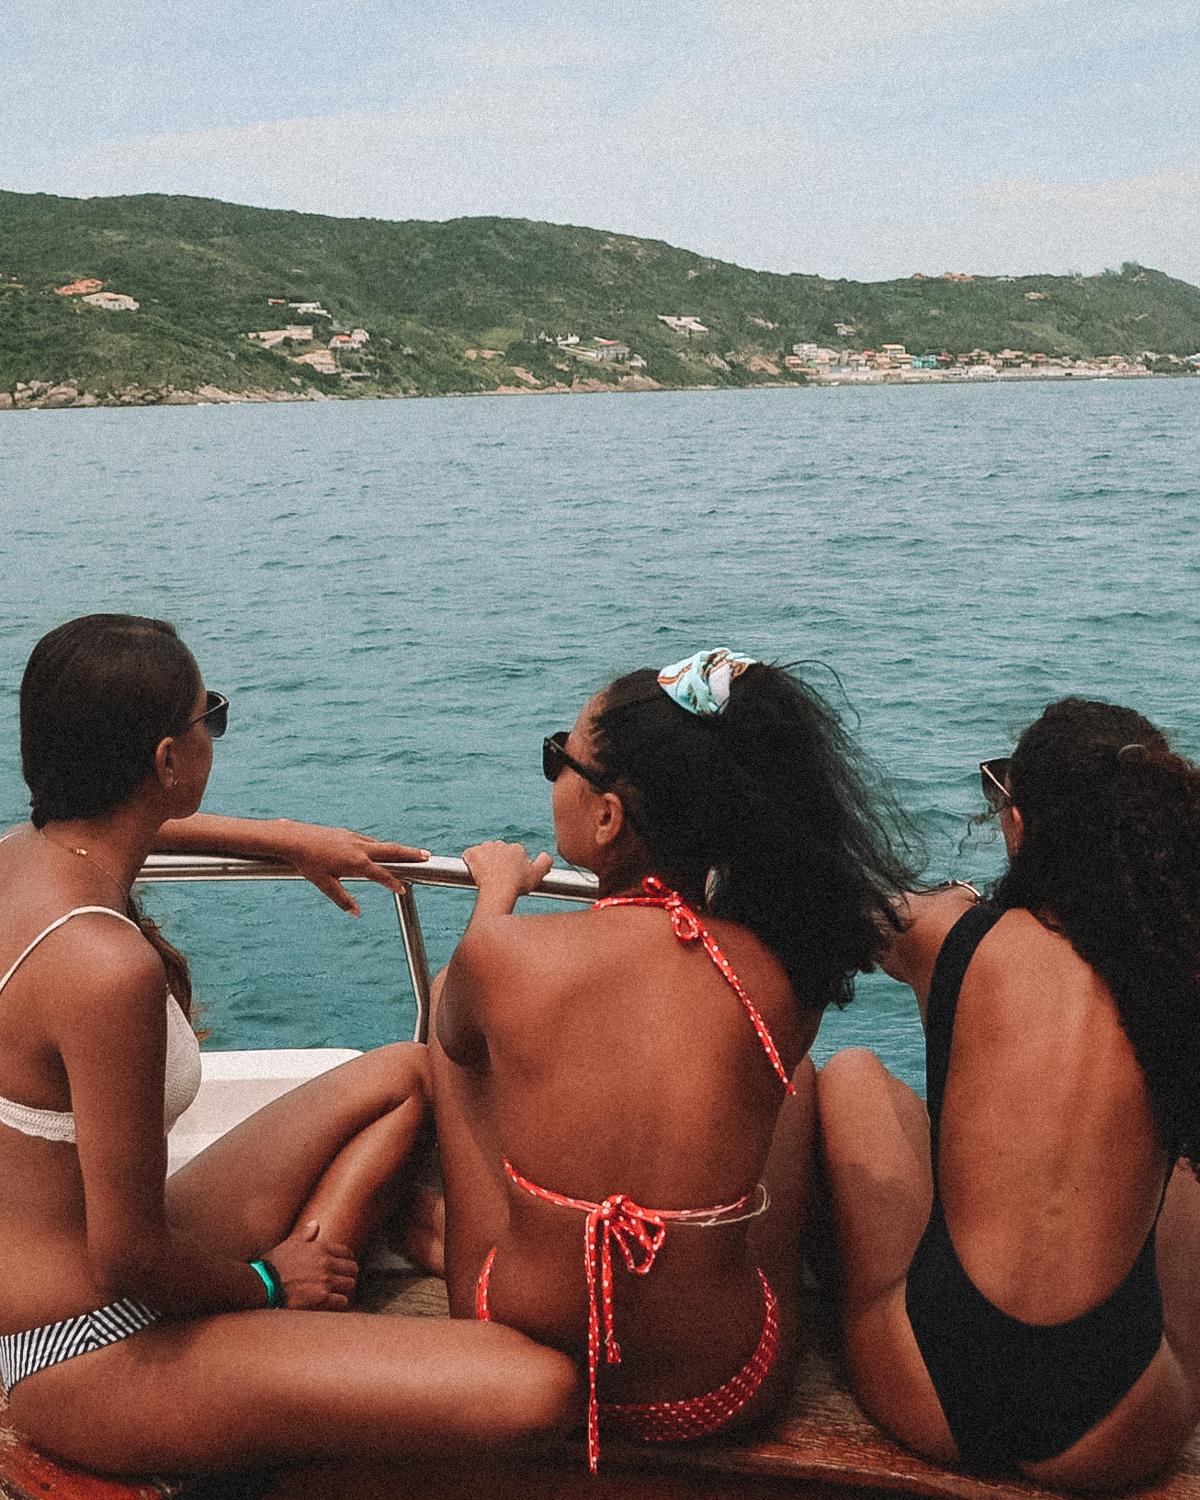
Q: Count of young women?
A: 3